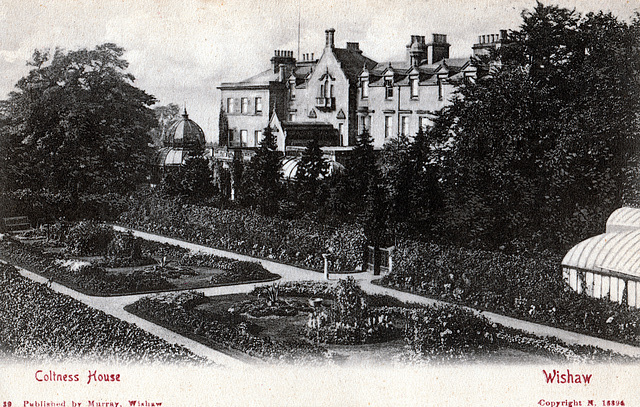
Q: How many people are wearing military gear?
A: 0